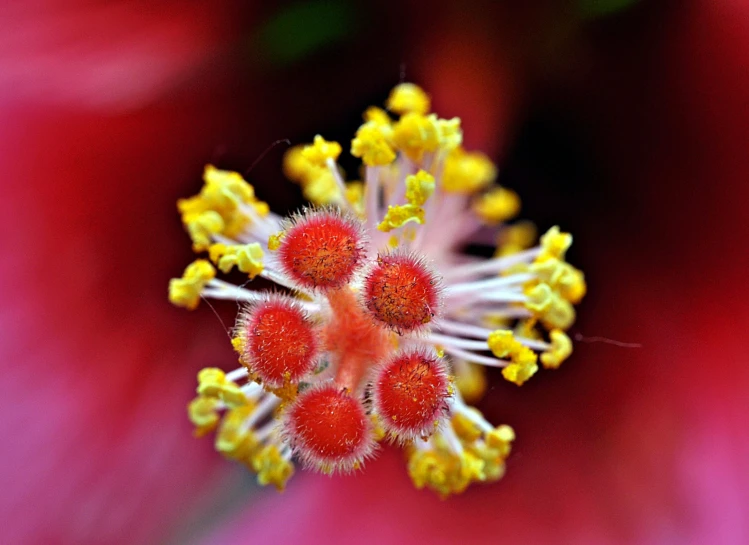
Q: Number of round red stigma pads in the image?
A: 5